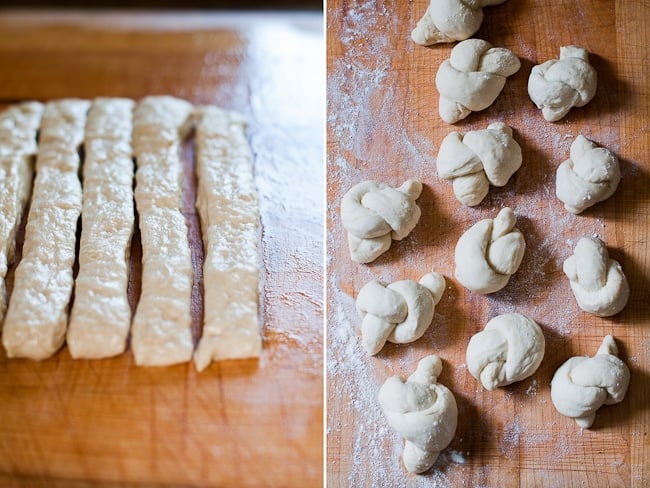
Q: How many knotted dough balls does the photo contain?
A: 12